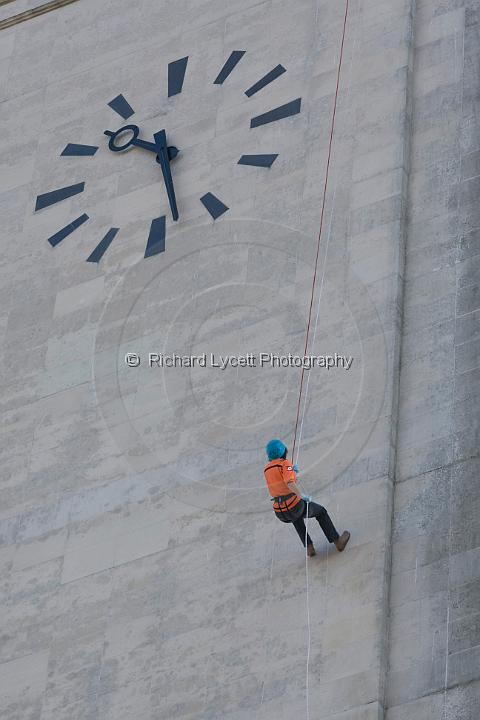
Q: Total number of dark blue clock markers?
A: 12